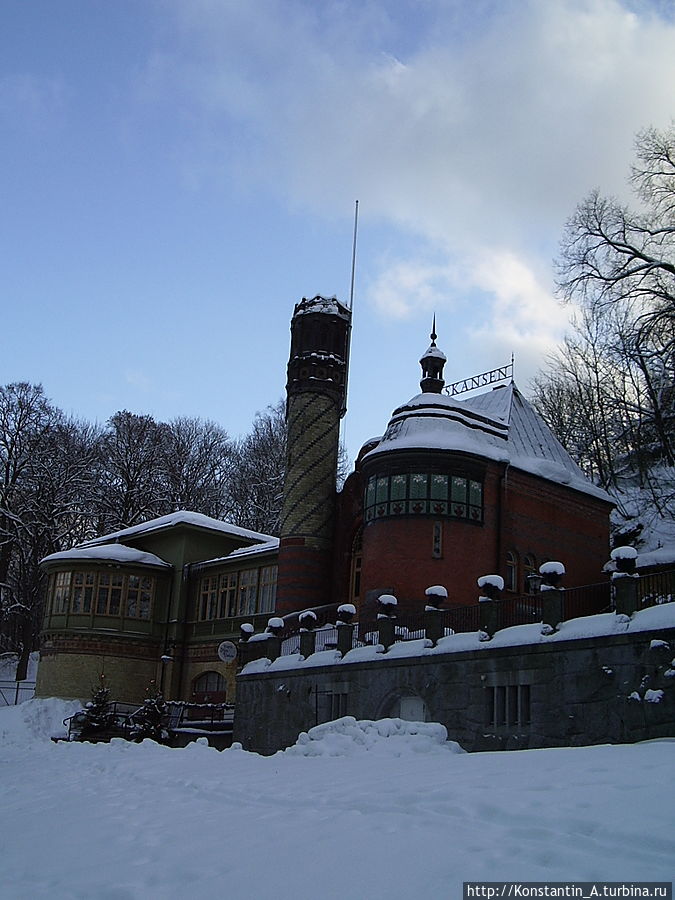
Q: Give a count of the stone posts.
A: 9